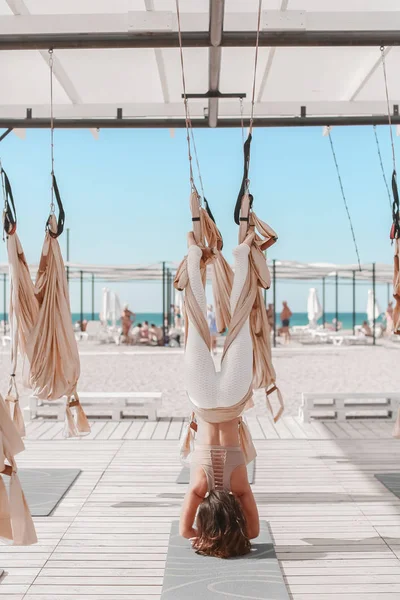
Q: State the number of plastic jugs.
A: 0